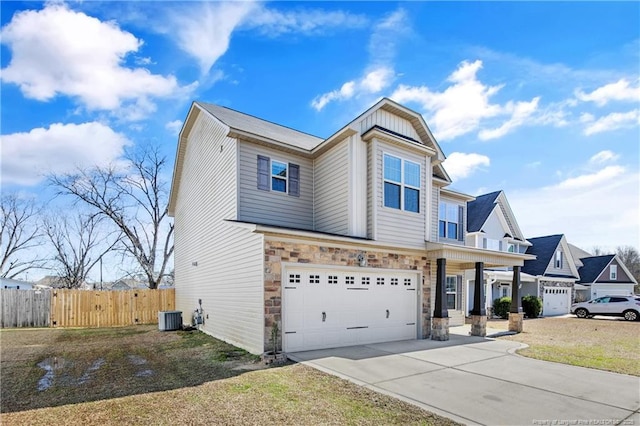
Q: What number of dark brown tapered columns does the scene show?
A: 3